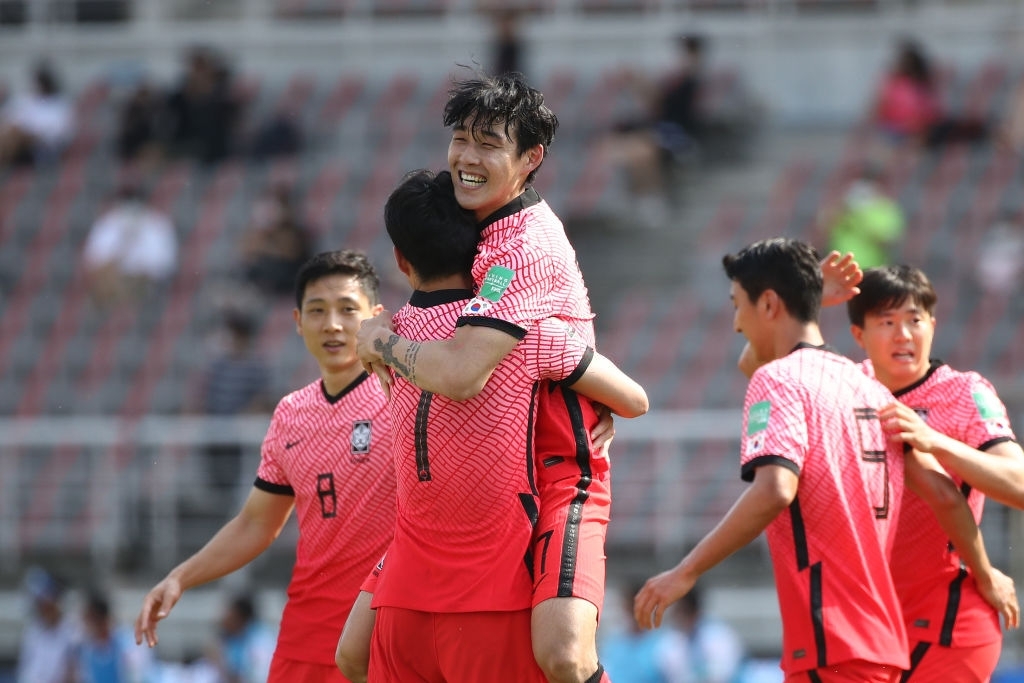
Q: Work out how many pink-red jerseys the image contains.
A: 5